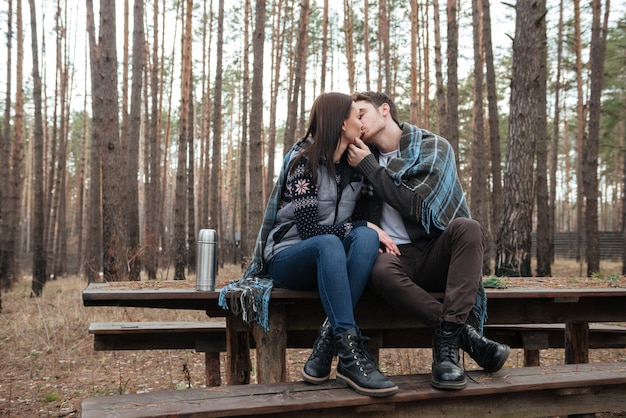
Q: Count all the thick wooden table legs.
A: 3